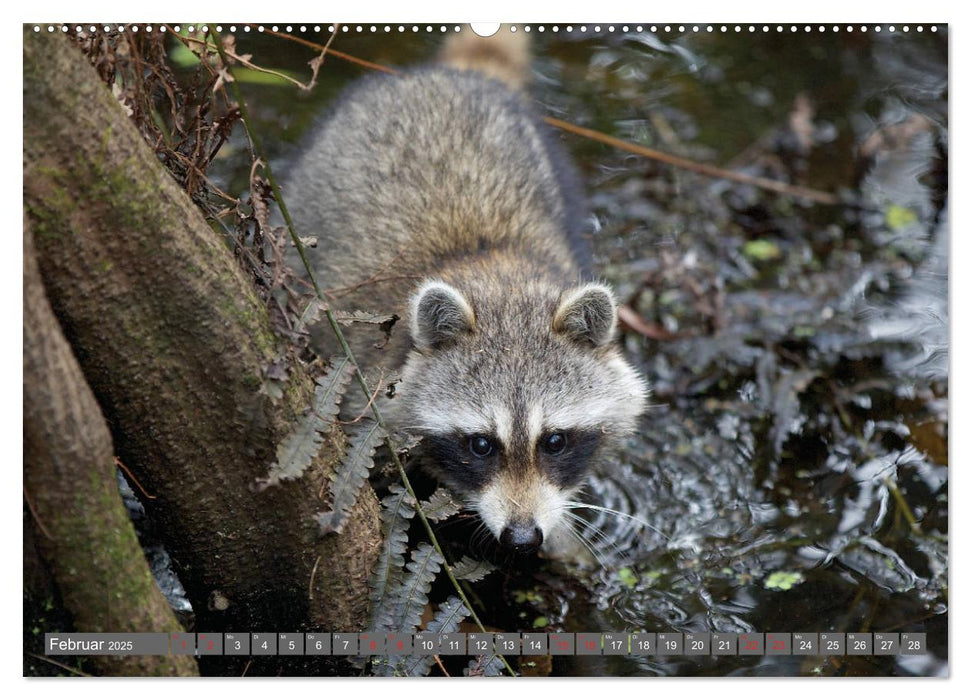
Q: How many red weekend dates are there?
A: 8